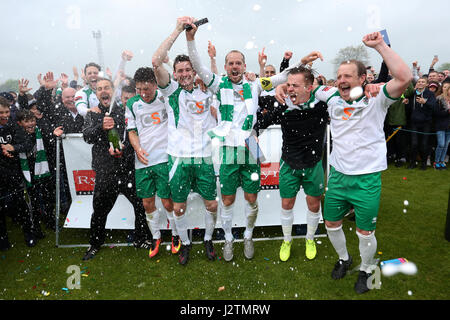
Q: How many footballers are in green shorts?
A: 5